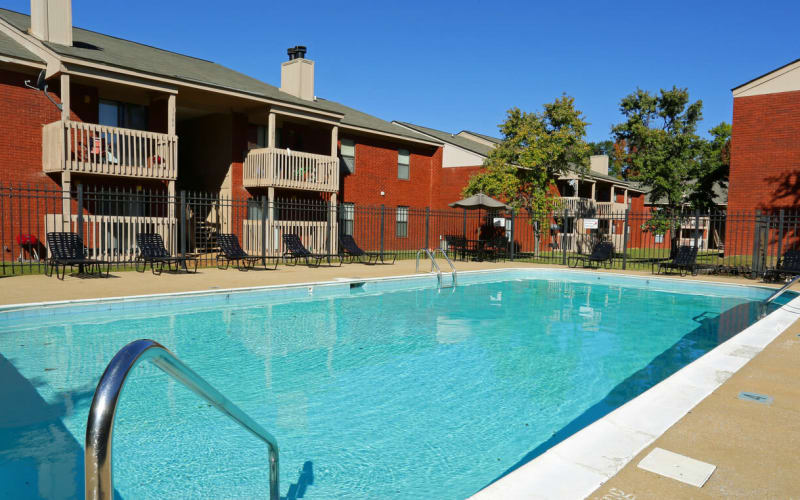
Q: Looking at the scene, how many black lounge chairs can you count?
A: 8